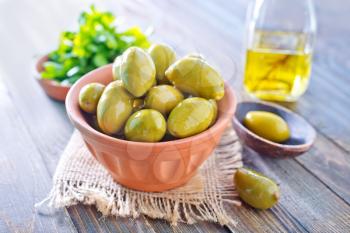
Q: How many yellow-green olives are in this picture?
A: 12